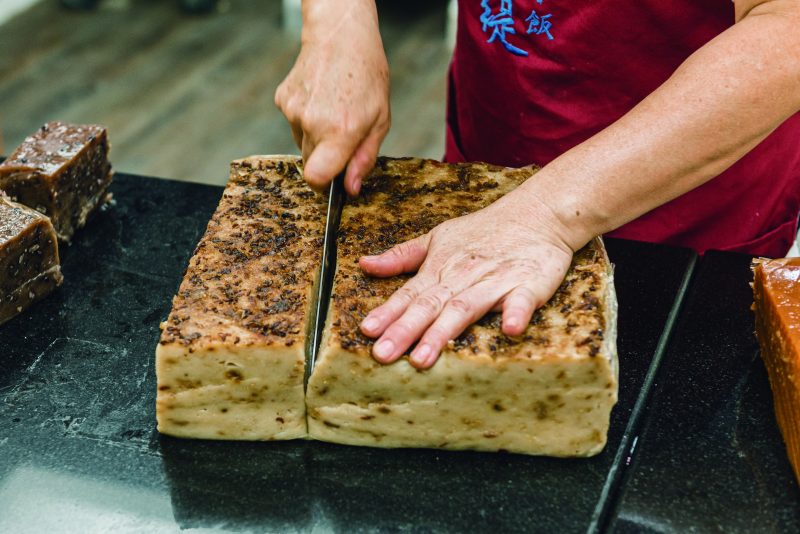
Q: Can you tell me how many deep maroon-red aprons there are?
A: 1